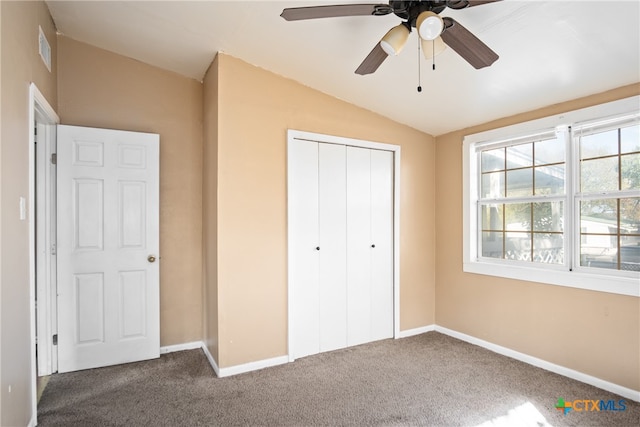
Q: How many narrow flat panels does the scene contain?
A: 4